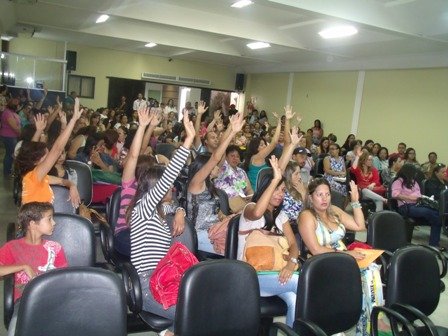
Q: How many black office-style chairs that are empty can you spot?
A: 5